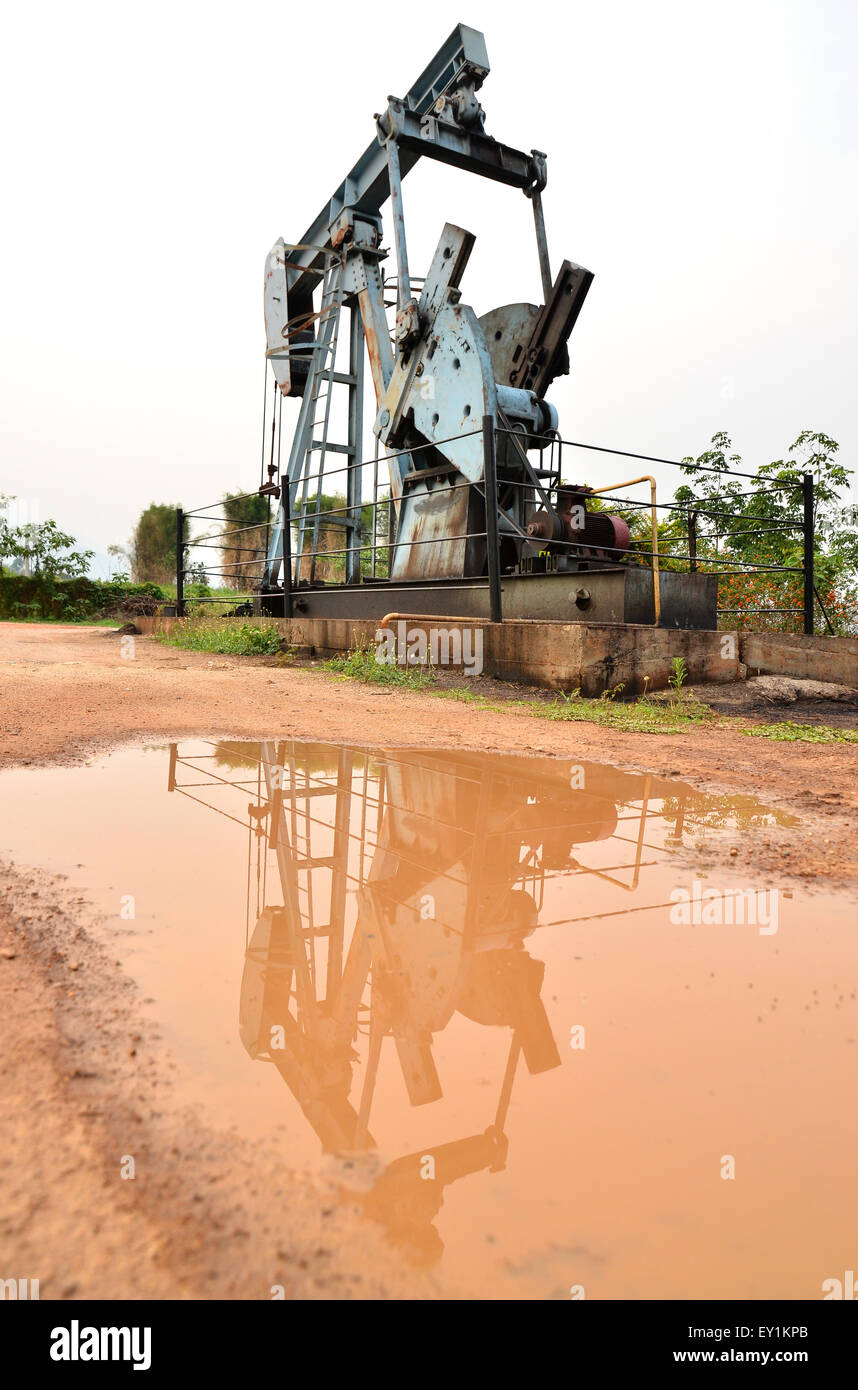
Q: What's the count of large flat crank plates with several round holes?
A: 2